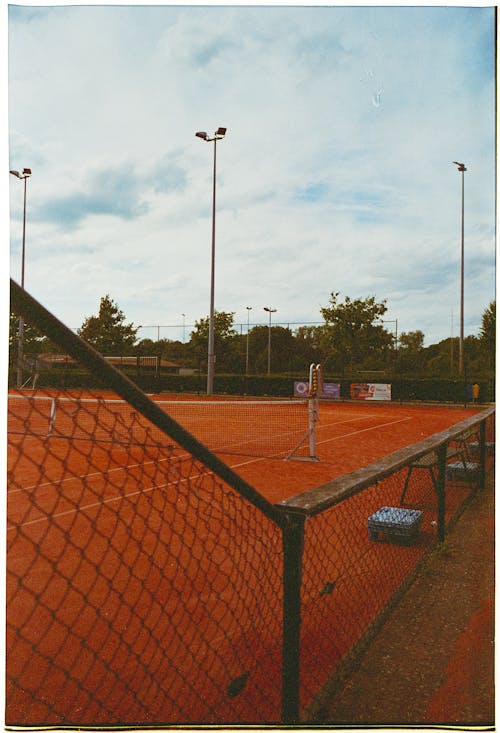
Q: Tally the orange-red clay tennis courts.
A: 1